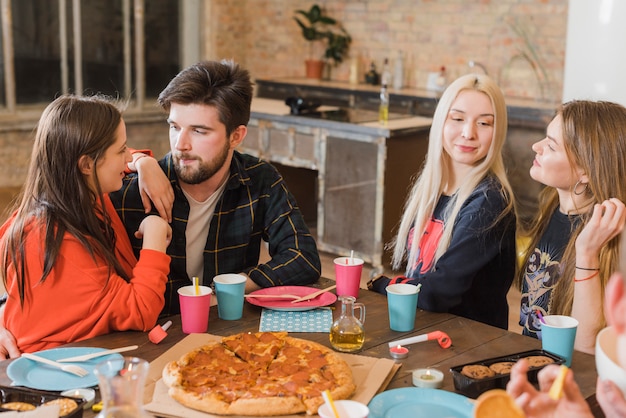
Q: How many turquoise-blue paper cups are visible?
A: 3